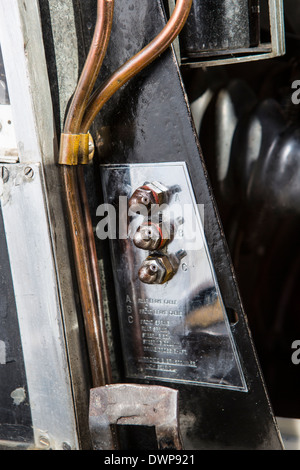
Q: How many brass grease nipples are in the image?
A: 3